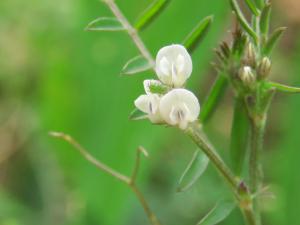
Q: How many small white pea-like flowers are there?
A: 3